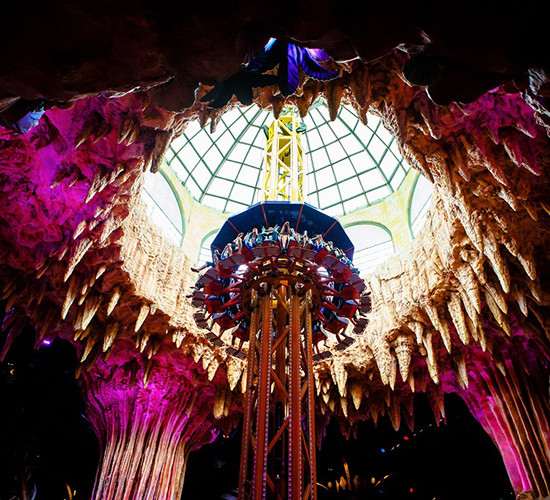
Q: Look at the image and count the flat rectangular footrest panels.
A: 14